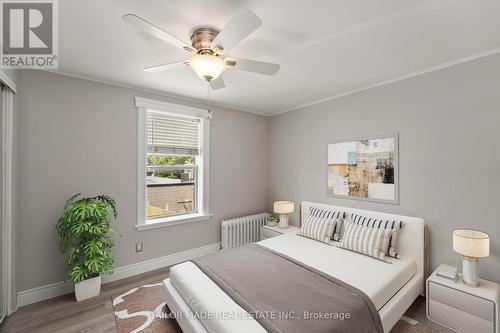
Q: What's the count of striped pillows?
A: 4